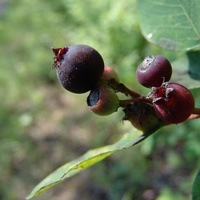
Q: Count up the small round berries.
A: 6